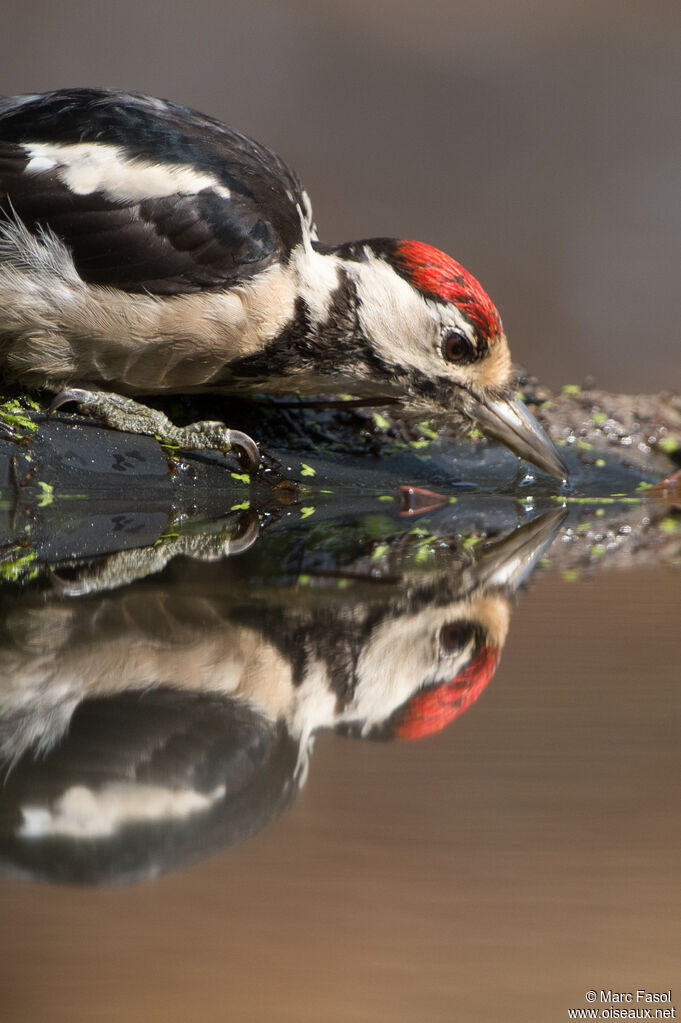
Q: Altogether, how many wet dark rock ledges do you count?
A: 1